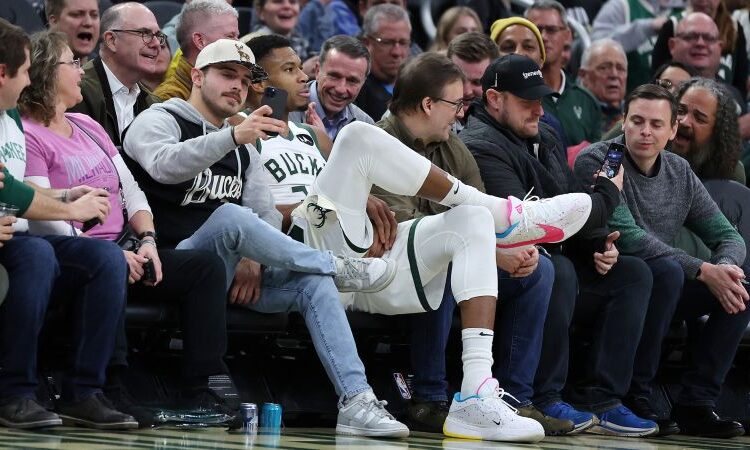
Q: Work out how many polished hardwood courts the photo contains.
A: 1